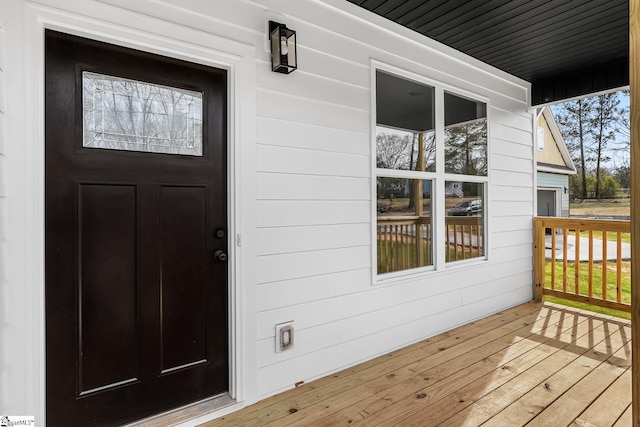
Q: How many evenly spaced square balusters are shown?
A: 6